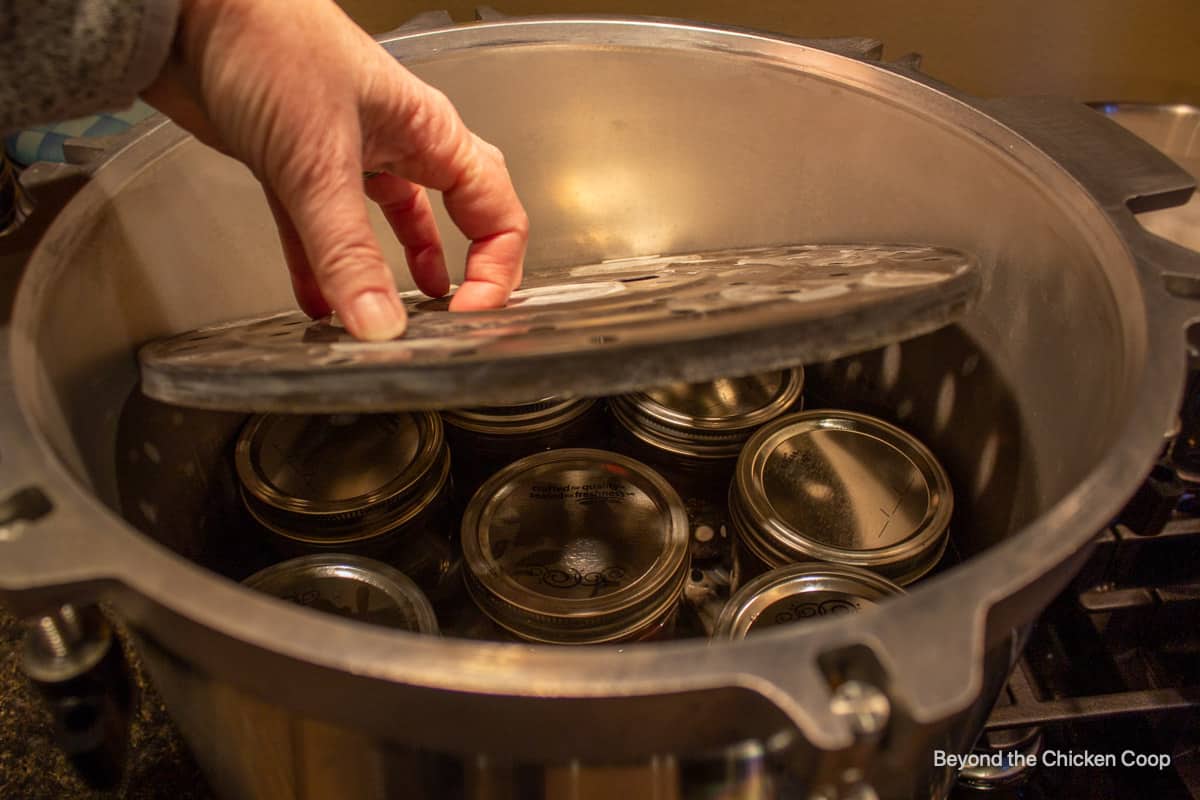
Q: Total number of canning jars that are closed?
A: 7